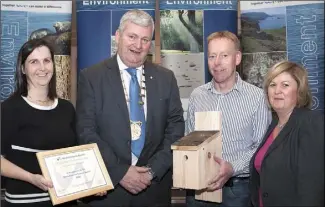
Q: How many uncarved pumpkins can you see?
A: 0